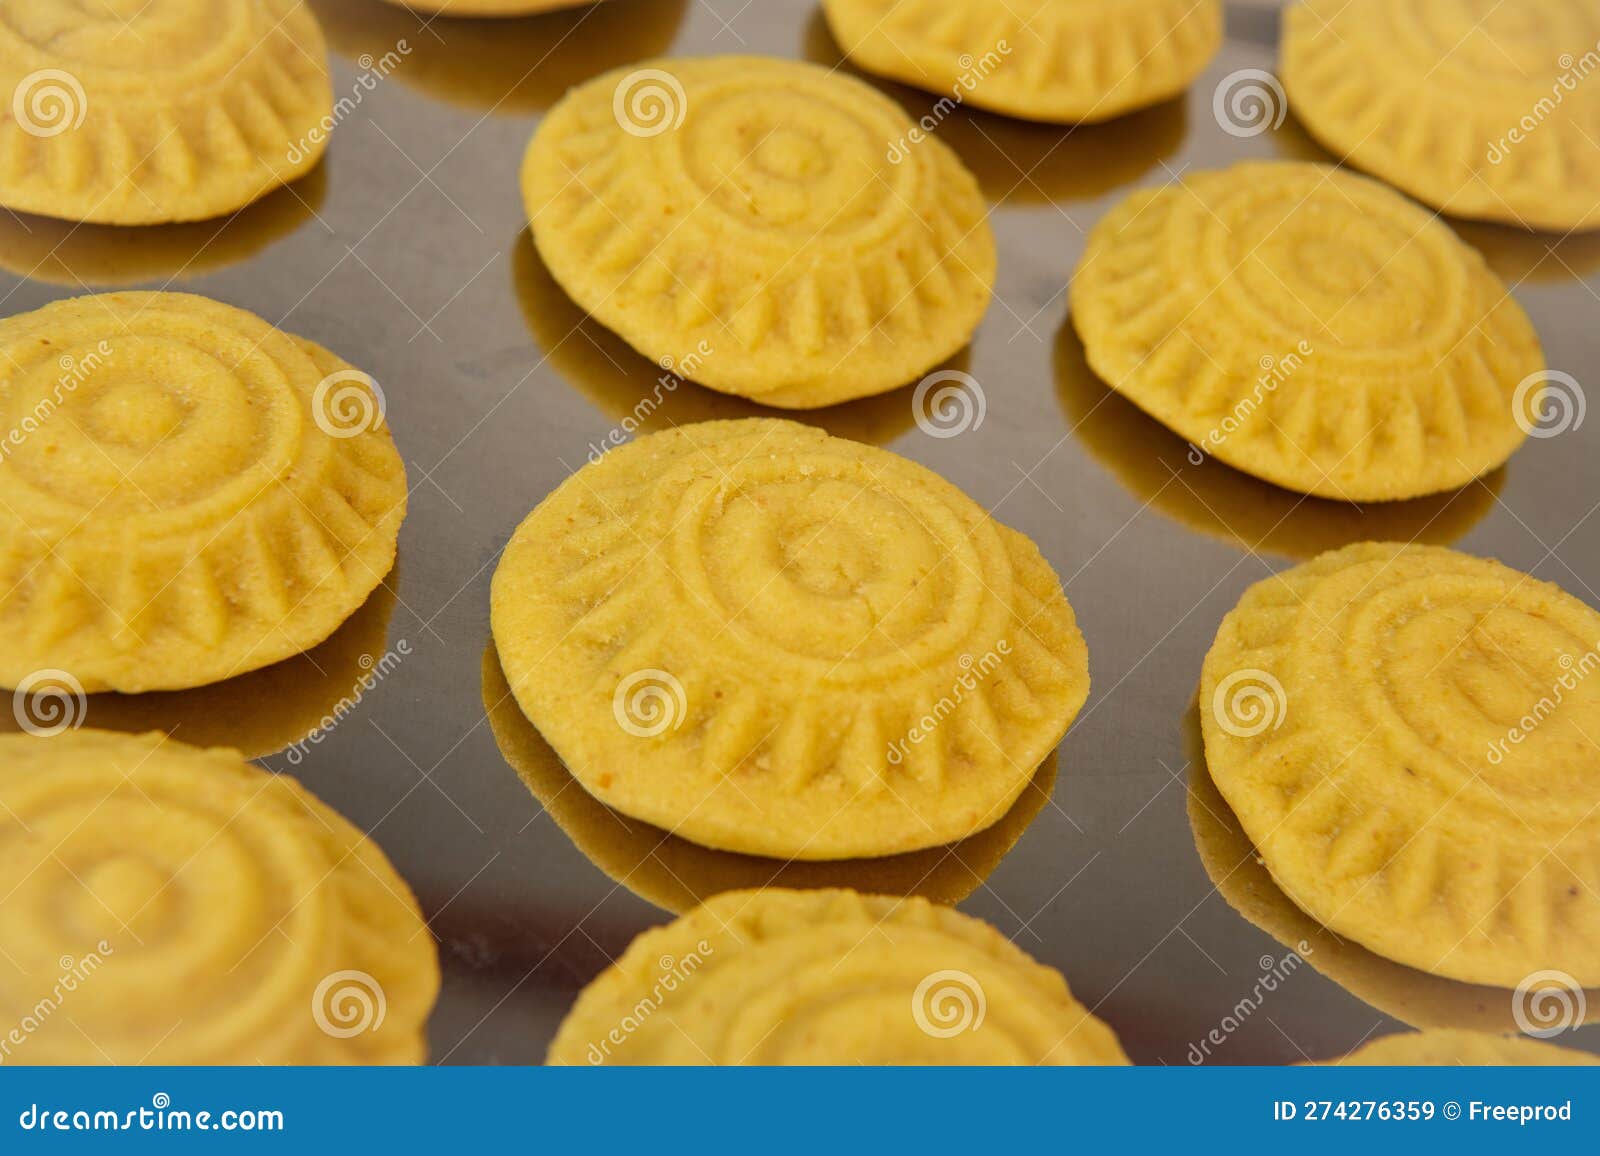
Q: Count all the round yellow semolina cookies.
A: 12